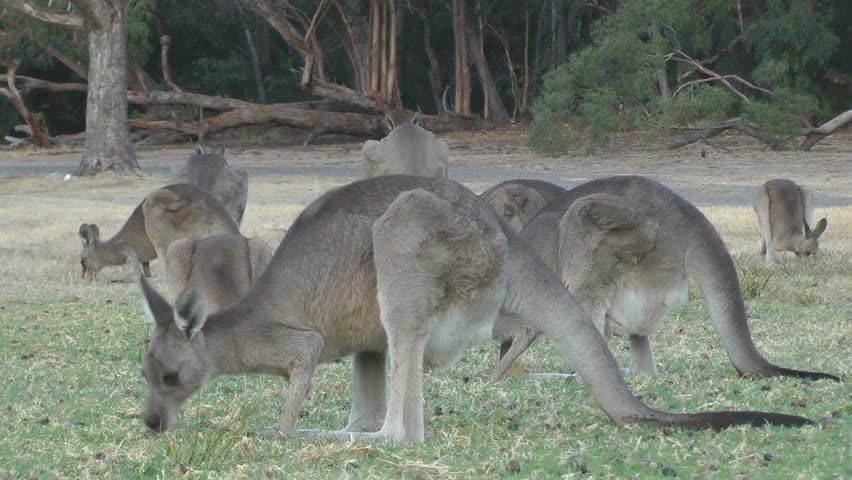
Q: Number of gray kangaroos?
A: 8